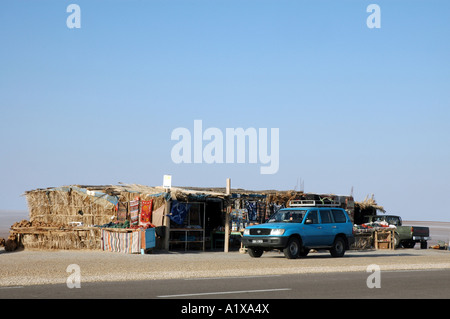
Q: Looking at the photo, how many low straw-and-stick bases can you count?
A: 2